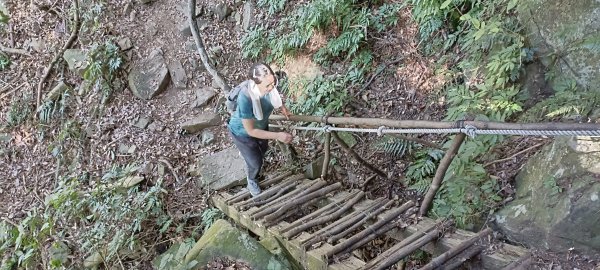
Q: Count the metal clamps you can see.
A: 0